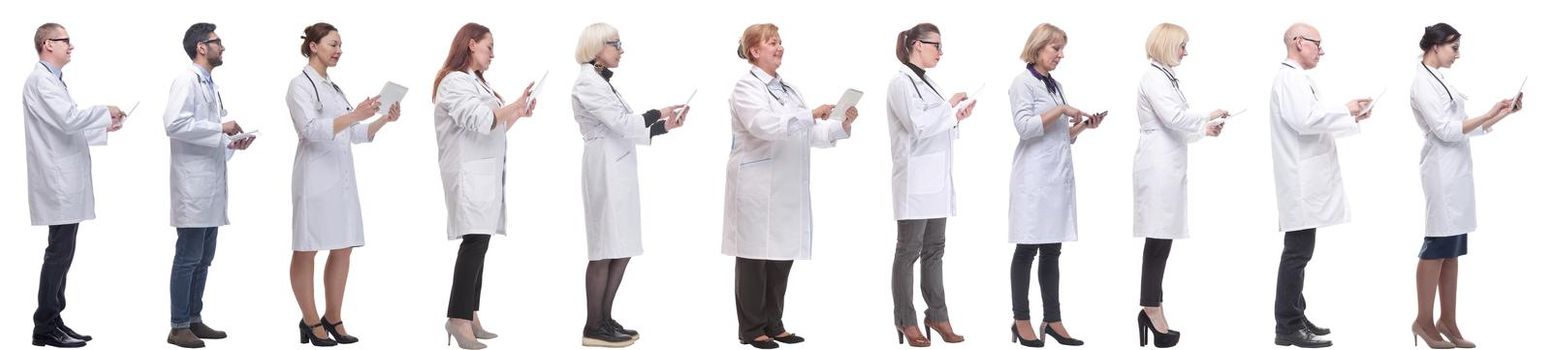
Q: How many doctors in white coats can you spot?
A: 11